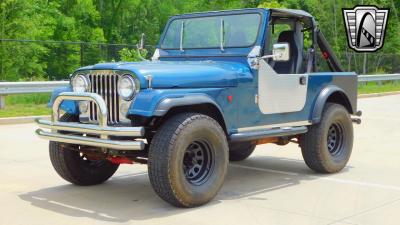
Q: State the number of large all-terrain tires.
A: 4